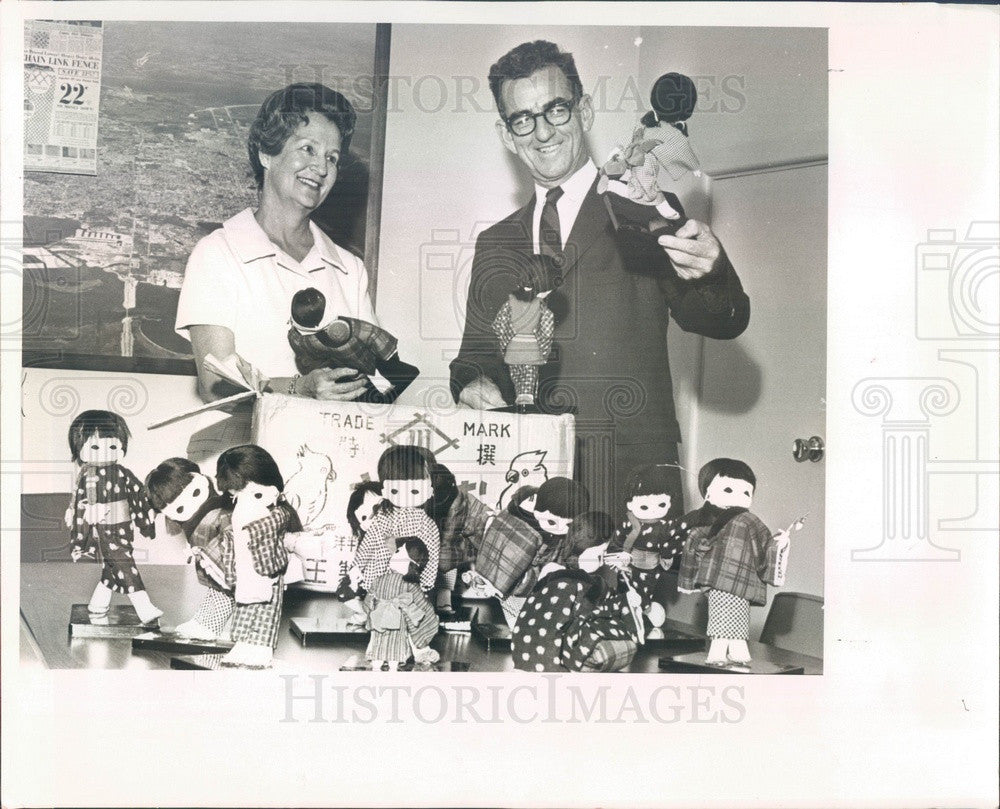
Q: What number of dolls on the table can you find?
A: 11